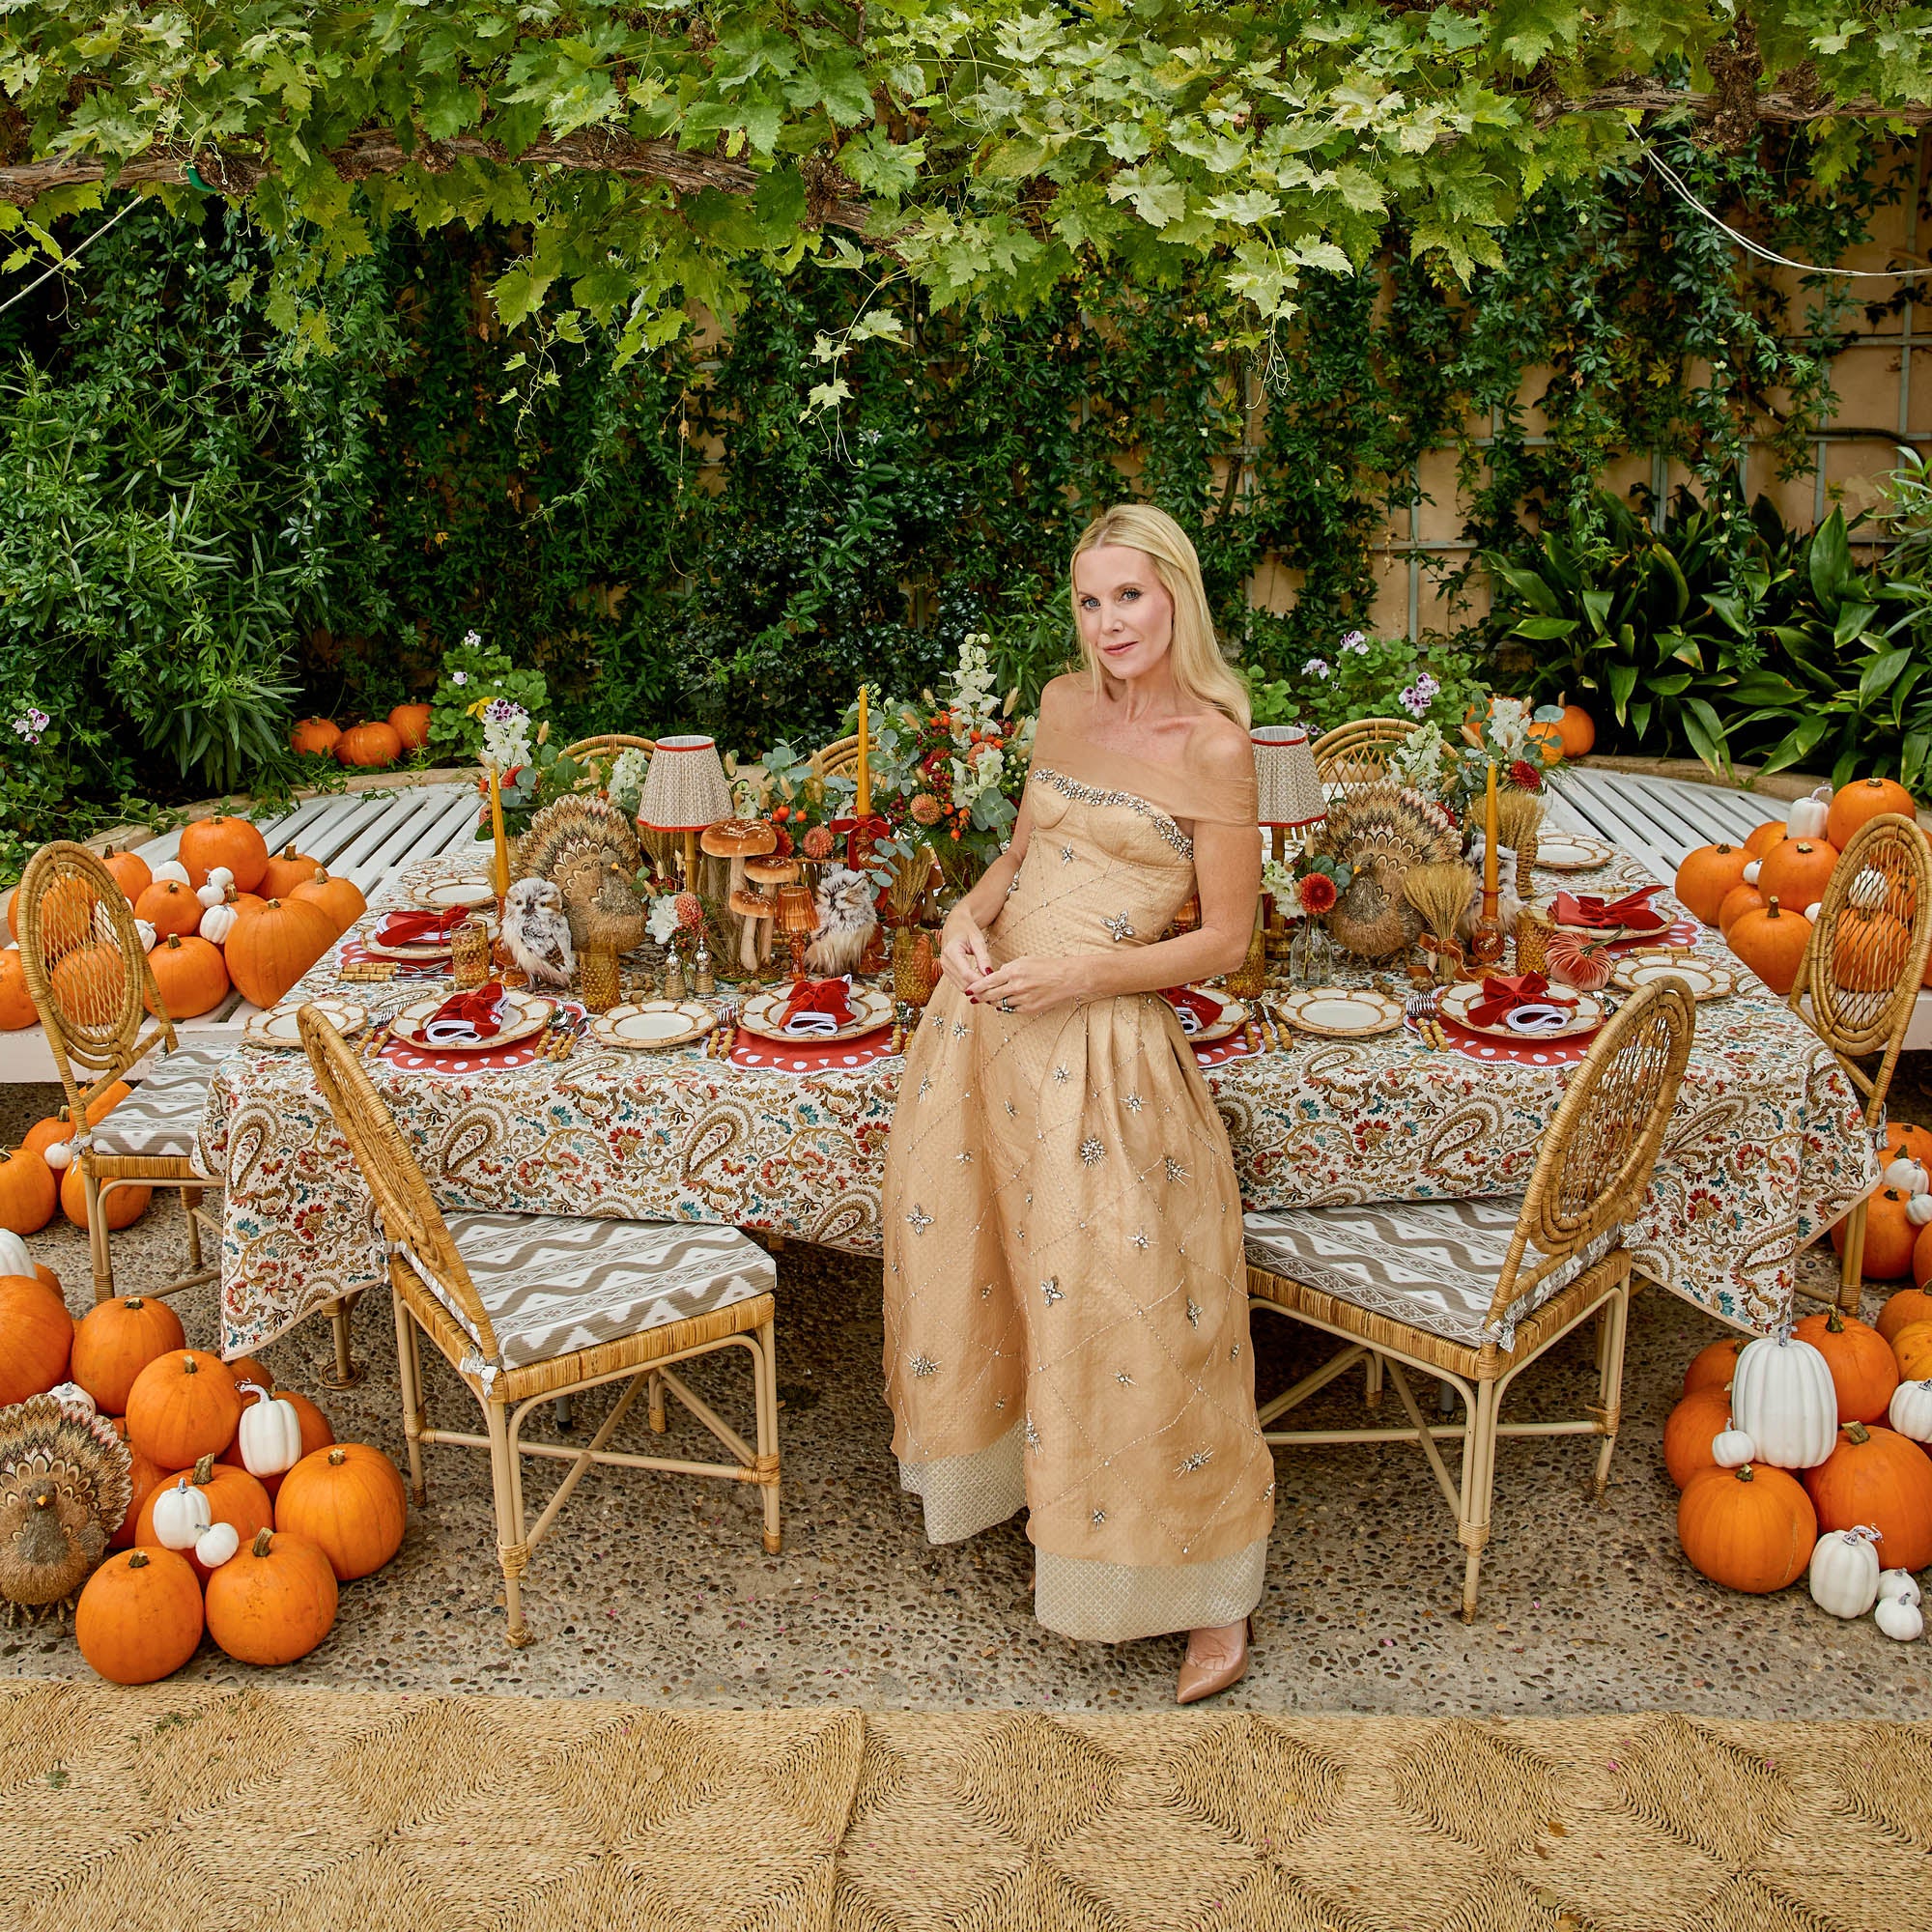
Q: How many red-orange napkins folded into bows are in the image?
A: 6